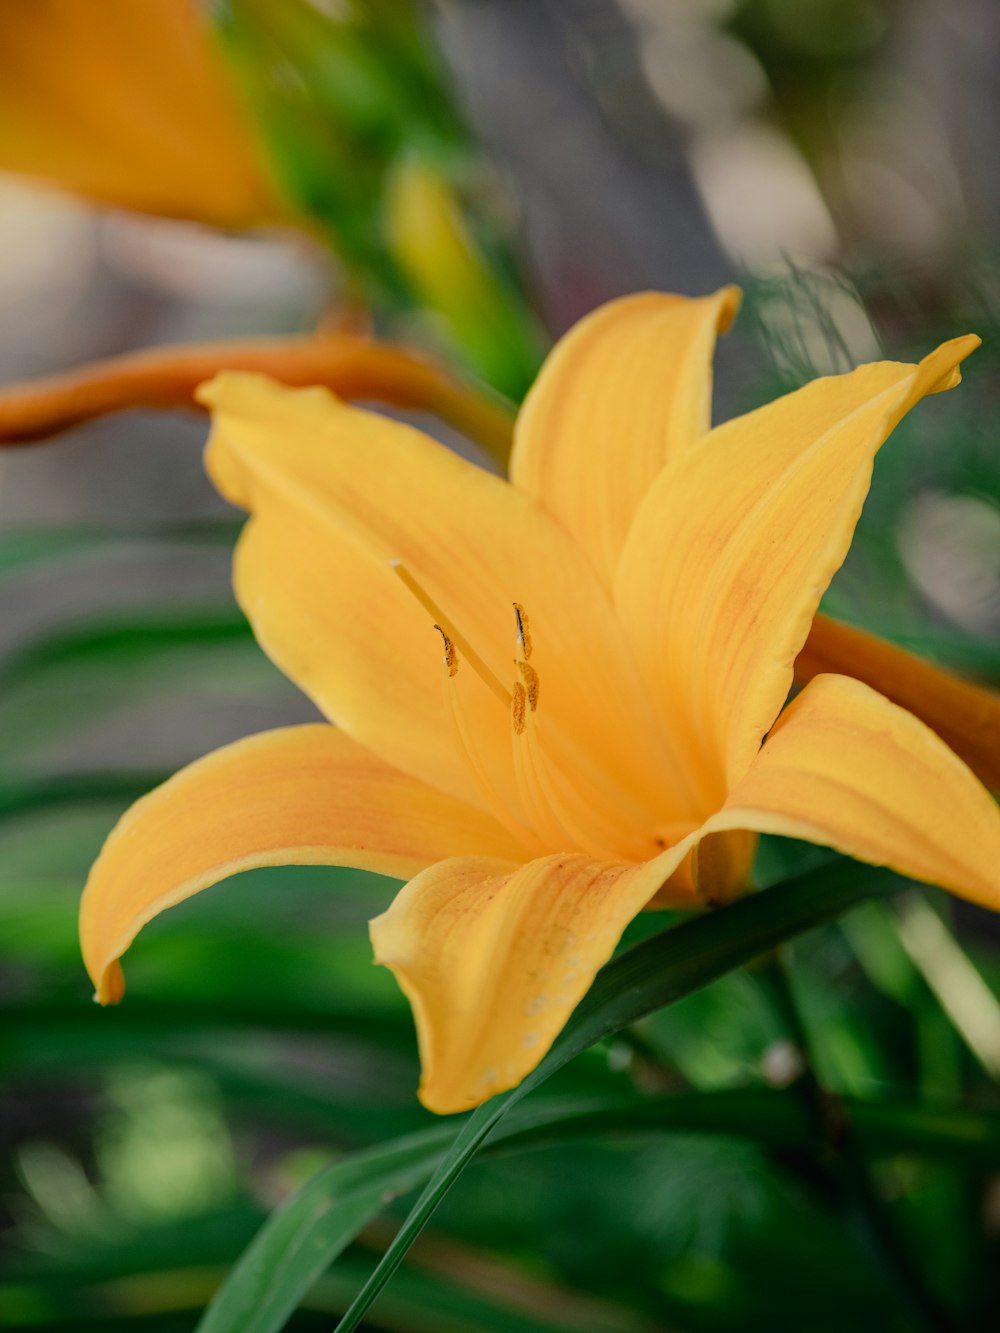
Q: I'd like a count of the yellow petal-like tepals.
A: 6